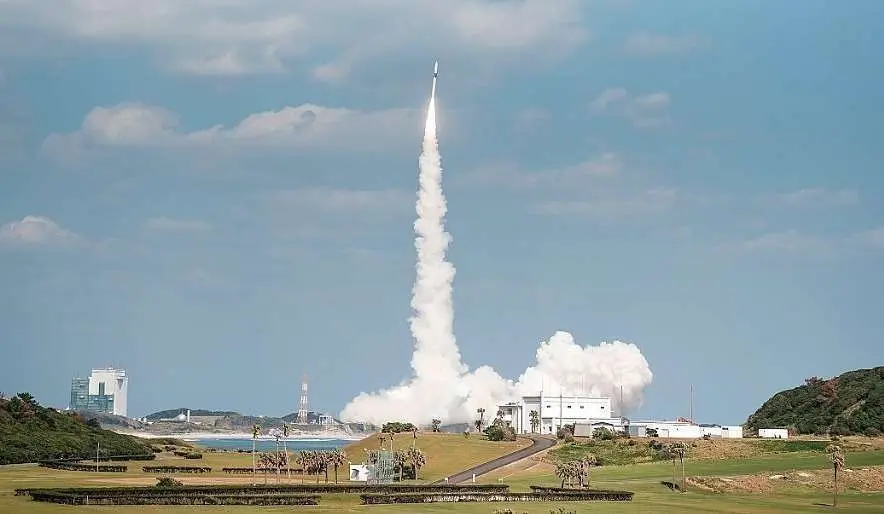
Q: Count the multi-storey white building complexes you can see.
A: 2